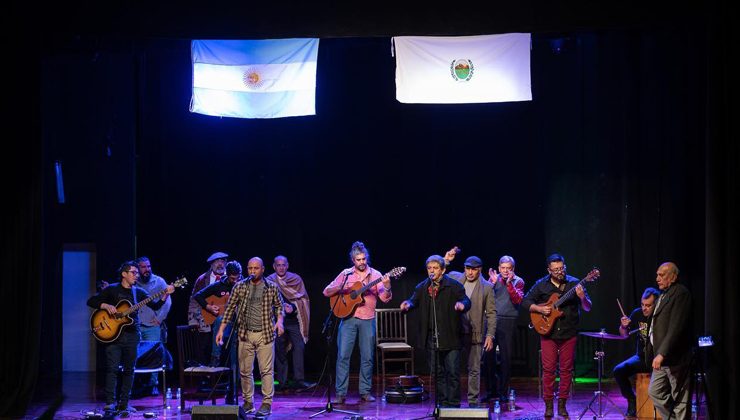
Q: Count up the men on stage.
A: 13